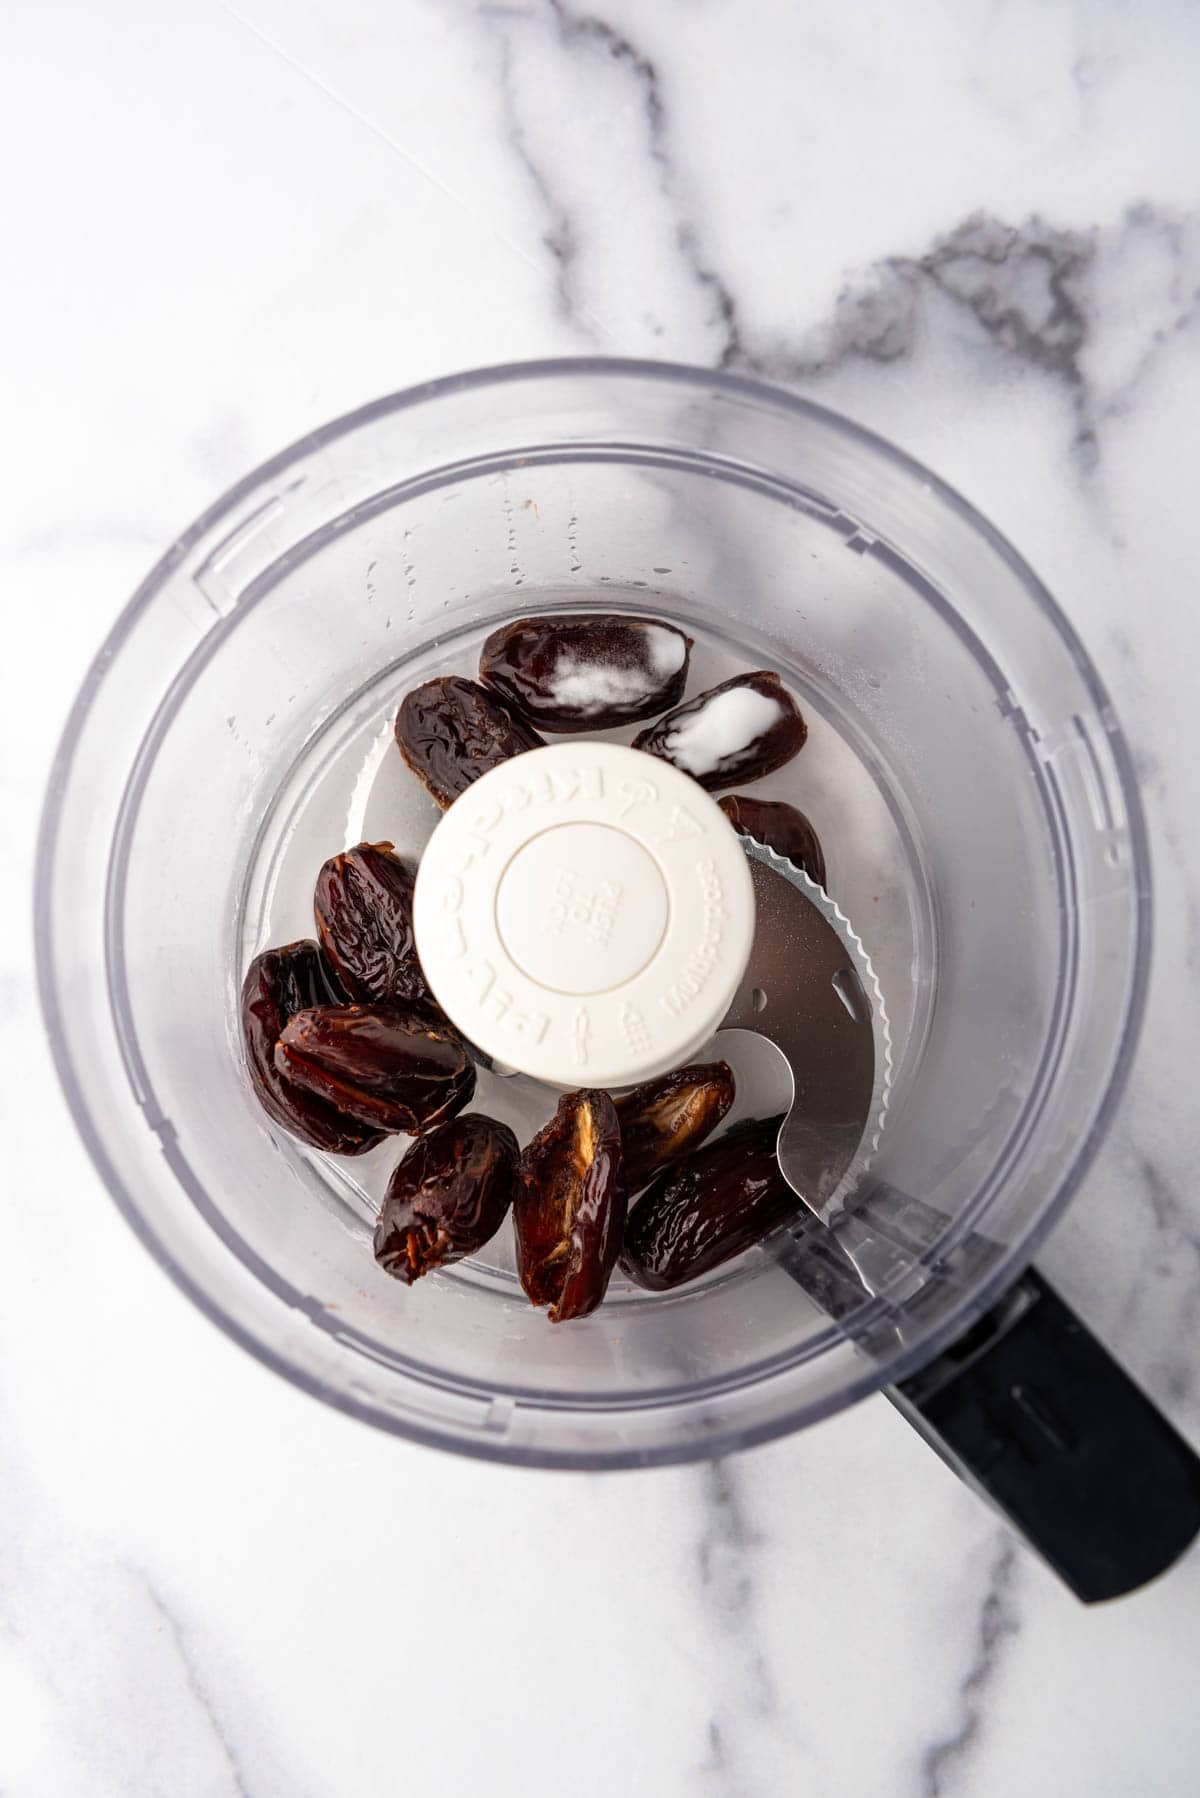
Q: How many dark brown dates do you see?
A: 11